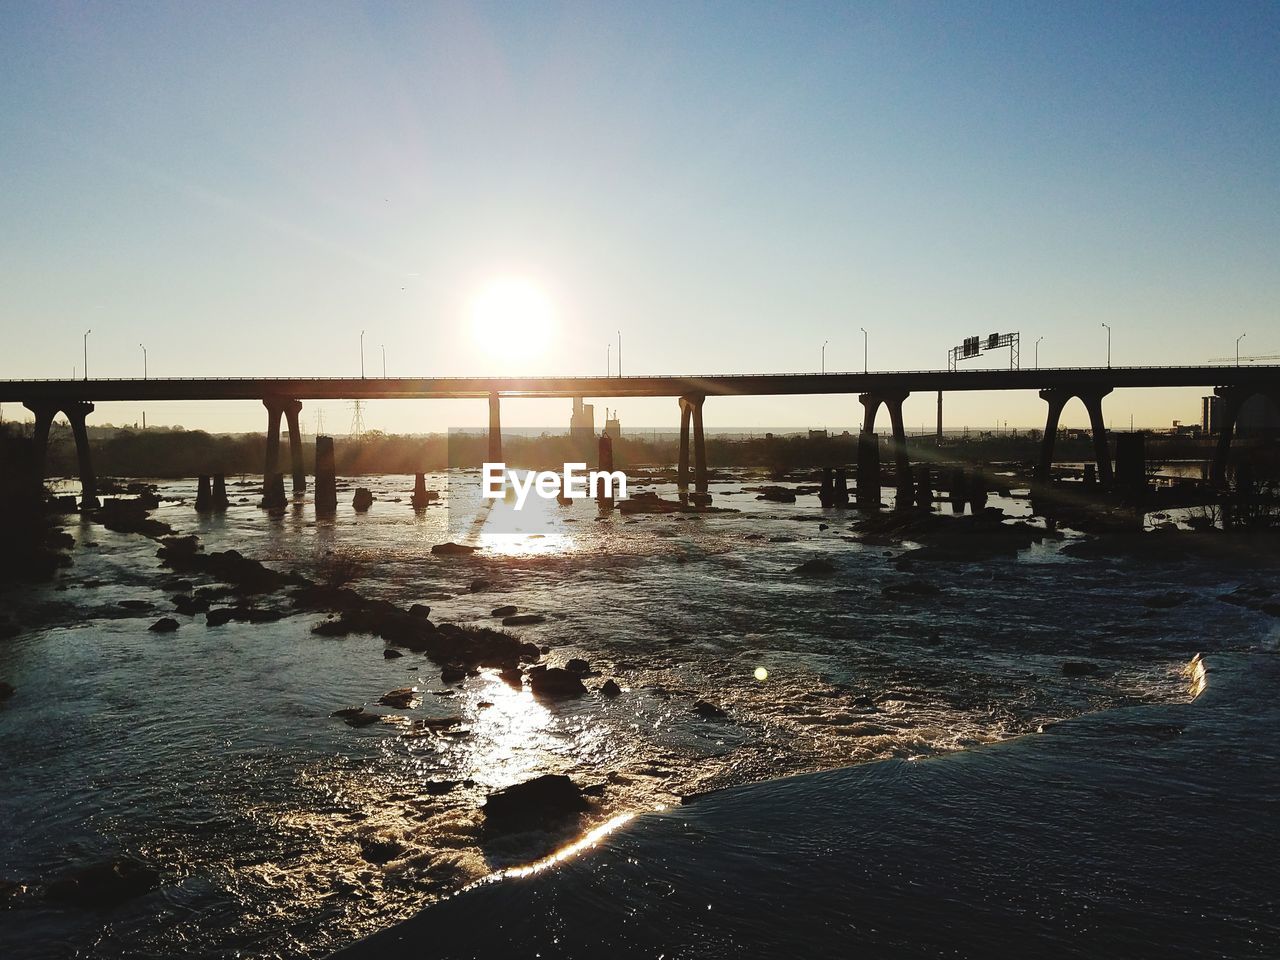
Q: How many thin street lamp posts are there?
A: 11